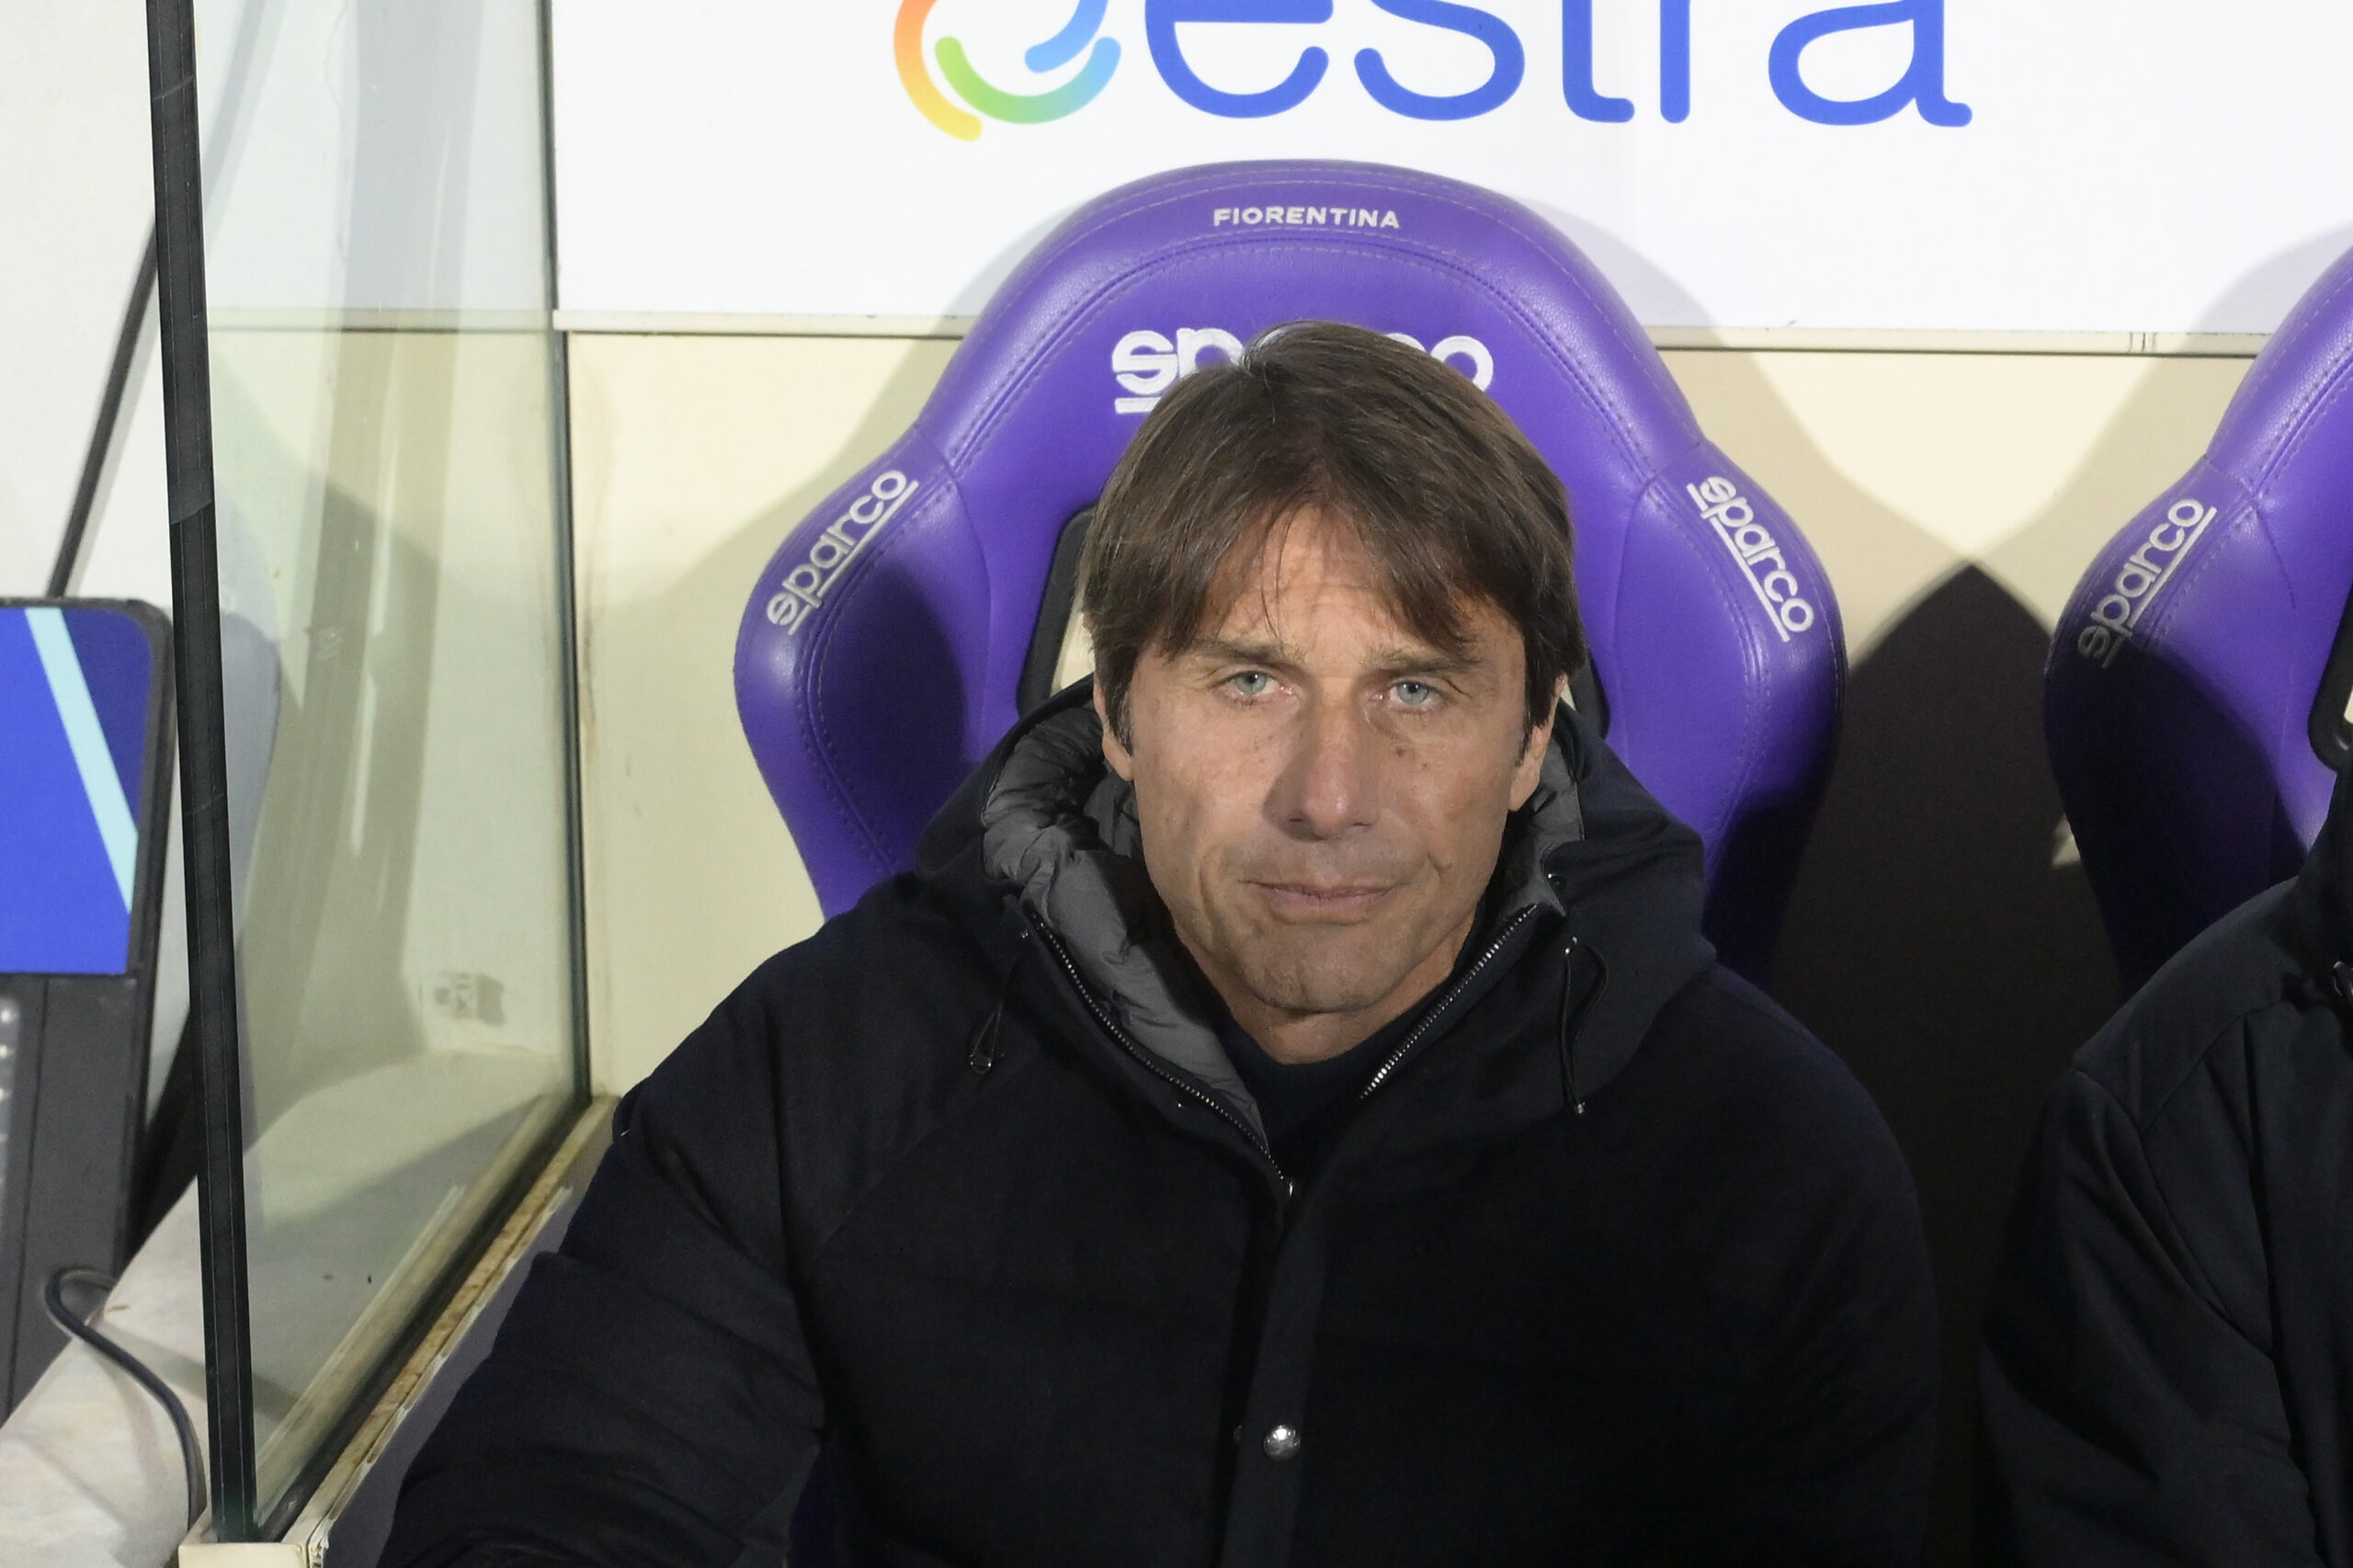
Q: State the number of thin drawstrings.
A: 2